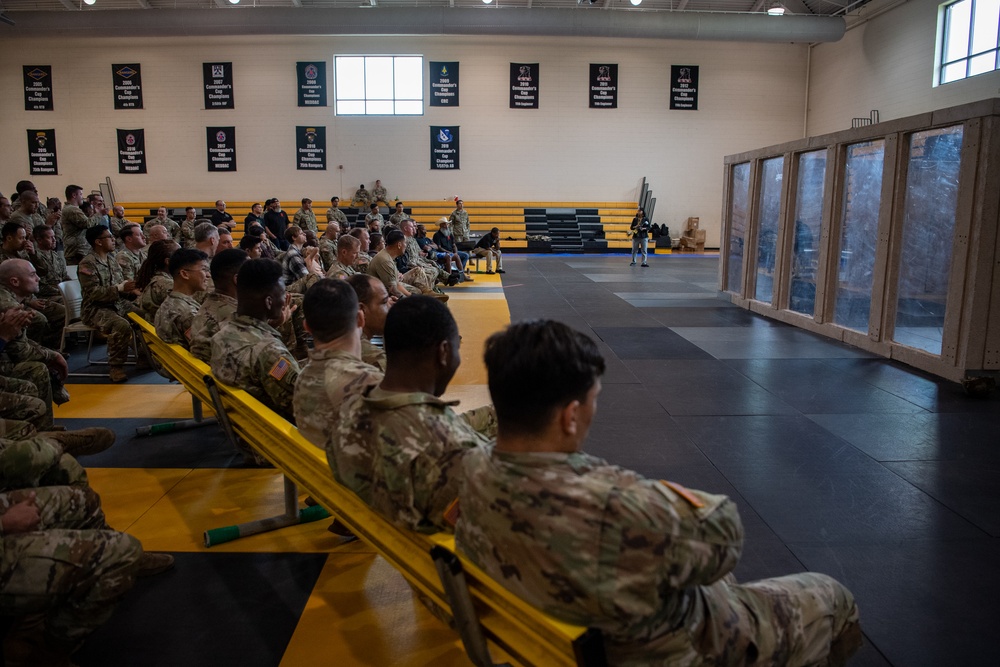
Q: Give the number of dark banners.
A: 13